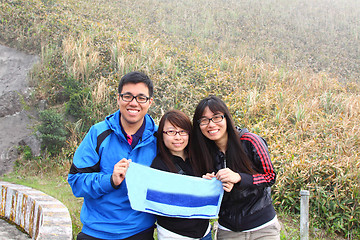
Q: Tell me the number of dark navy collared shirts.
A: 1